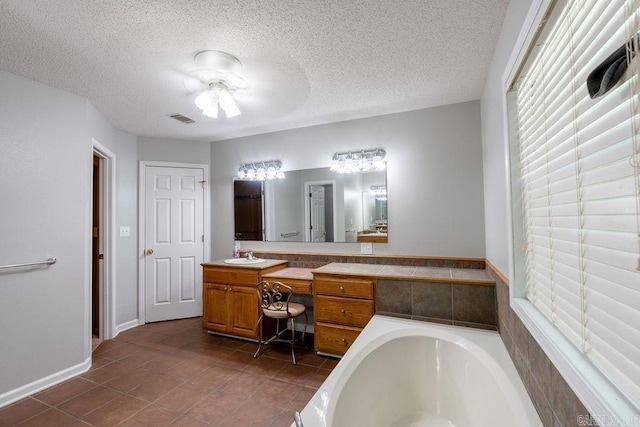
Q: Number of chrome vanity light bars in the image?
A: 2